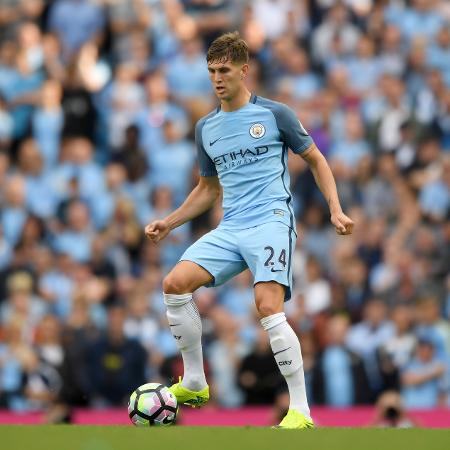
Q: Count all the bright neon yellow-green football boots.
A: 2